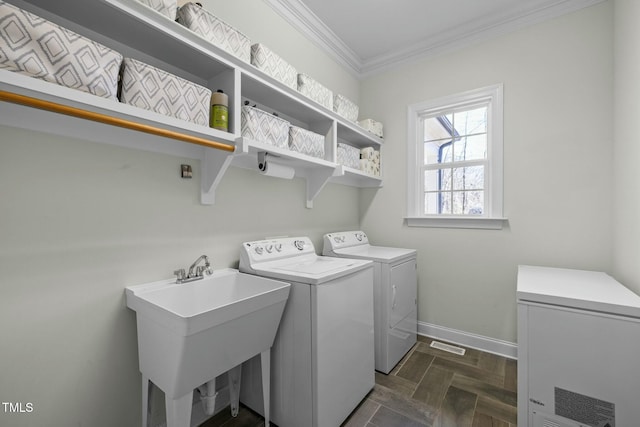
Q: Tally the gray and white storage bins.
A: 10